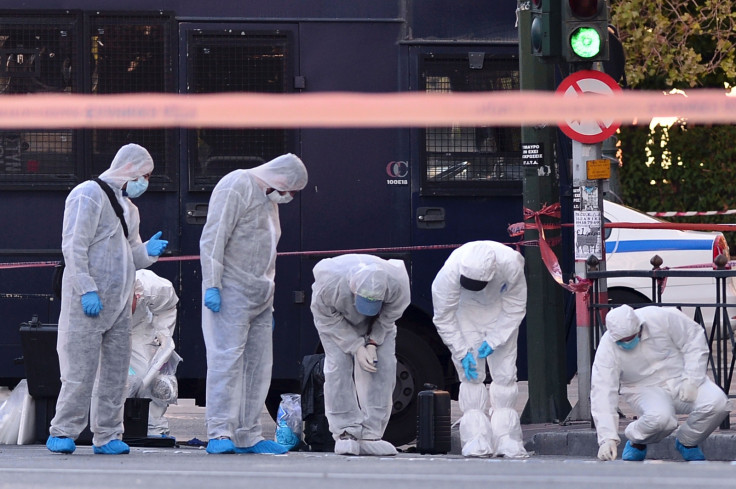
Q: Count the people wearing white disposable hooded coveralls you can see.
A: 6